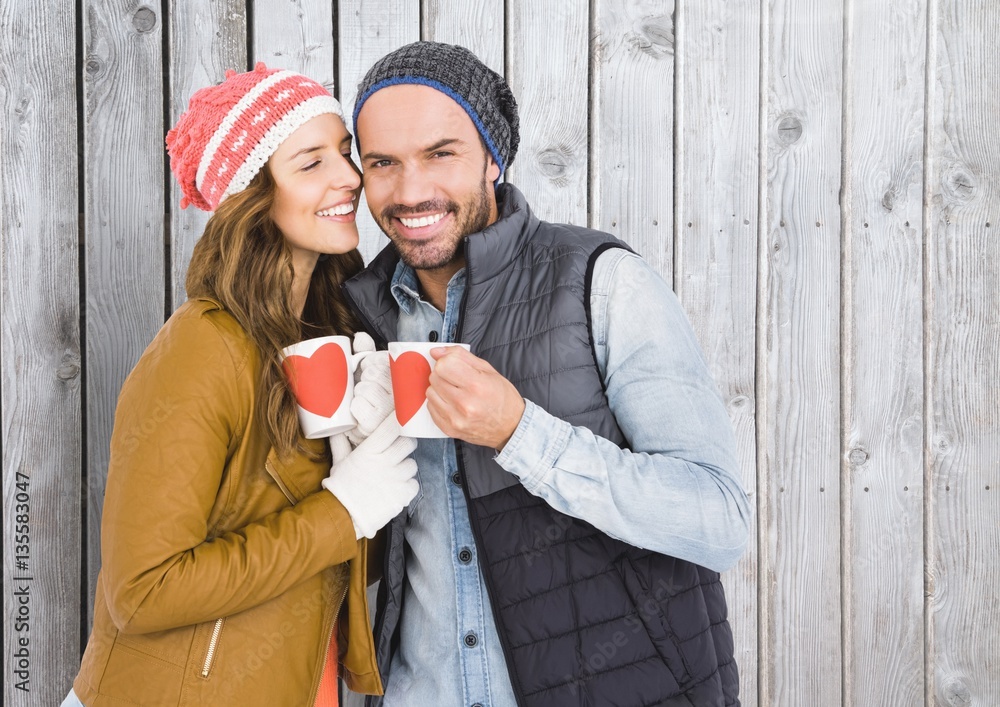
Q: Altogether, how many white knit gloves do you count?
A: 2